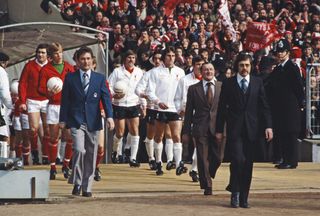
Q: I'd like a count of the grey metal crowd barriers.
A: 1